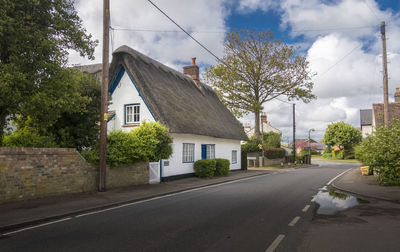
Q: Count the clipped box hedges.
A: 2